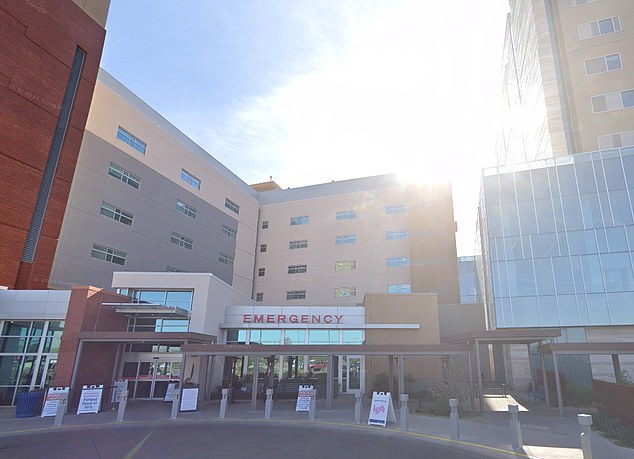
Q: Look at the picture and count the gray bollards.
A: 11